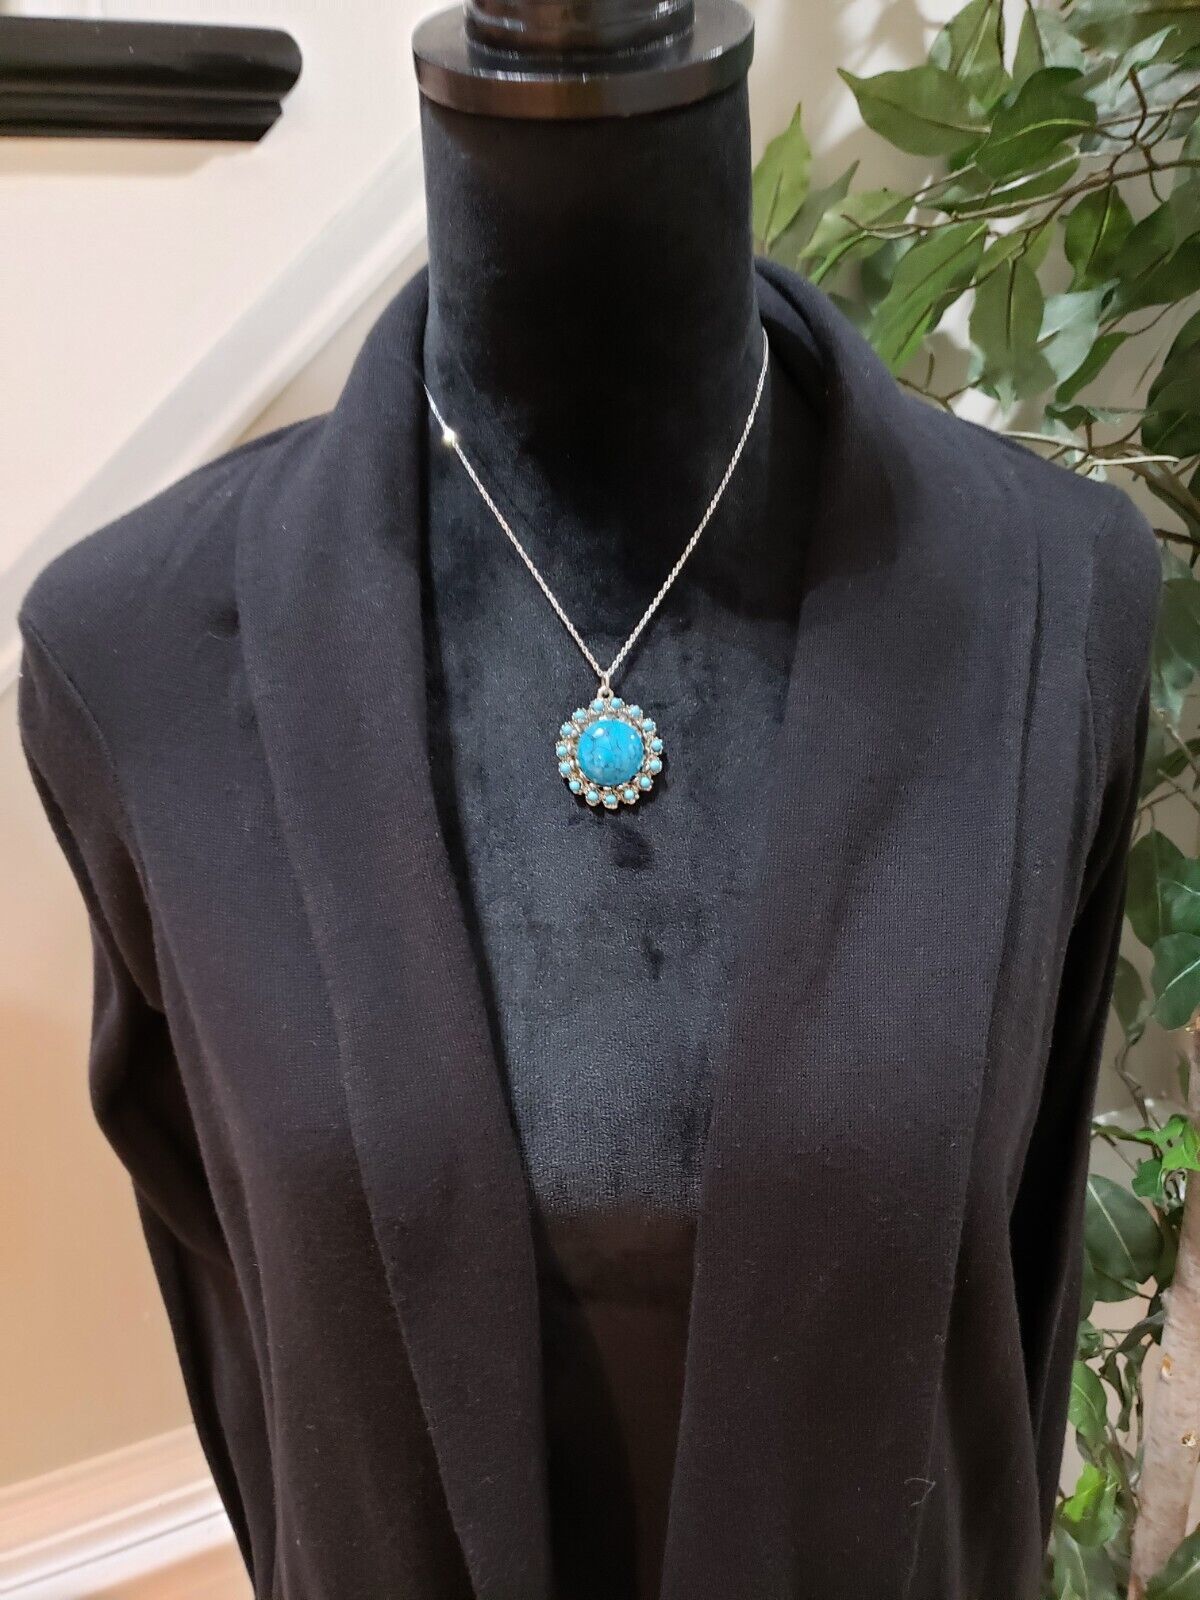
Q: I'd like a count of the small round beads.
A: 15